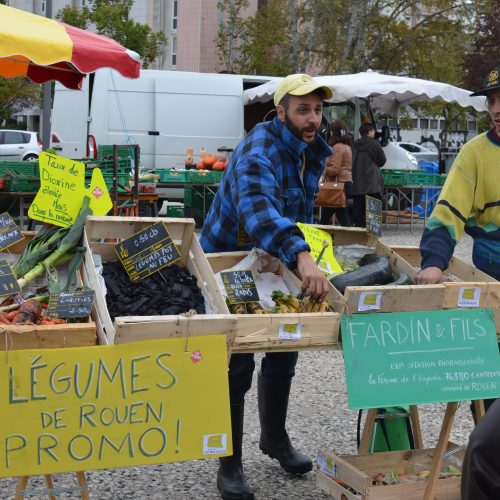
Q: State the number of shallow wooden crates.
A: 6